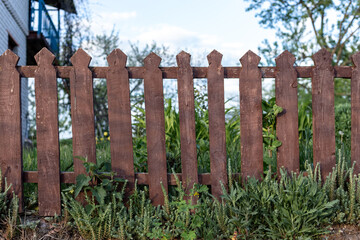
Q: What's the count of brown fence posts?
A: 11